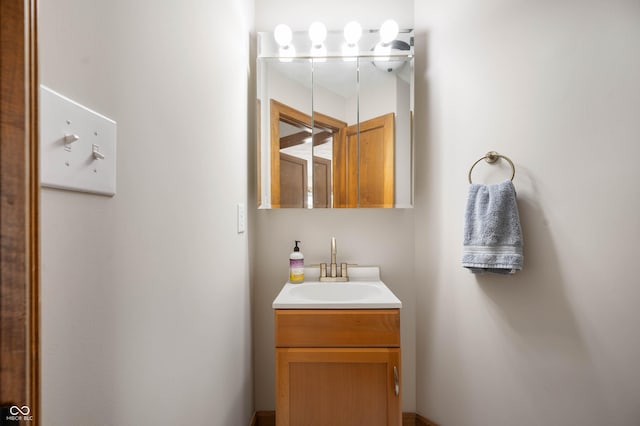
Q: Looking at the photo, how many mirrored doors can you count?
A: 3